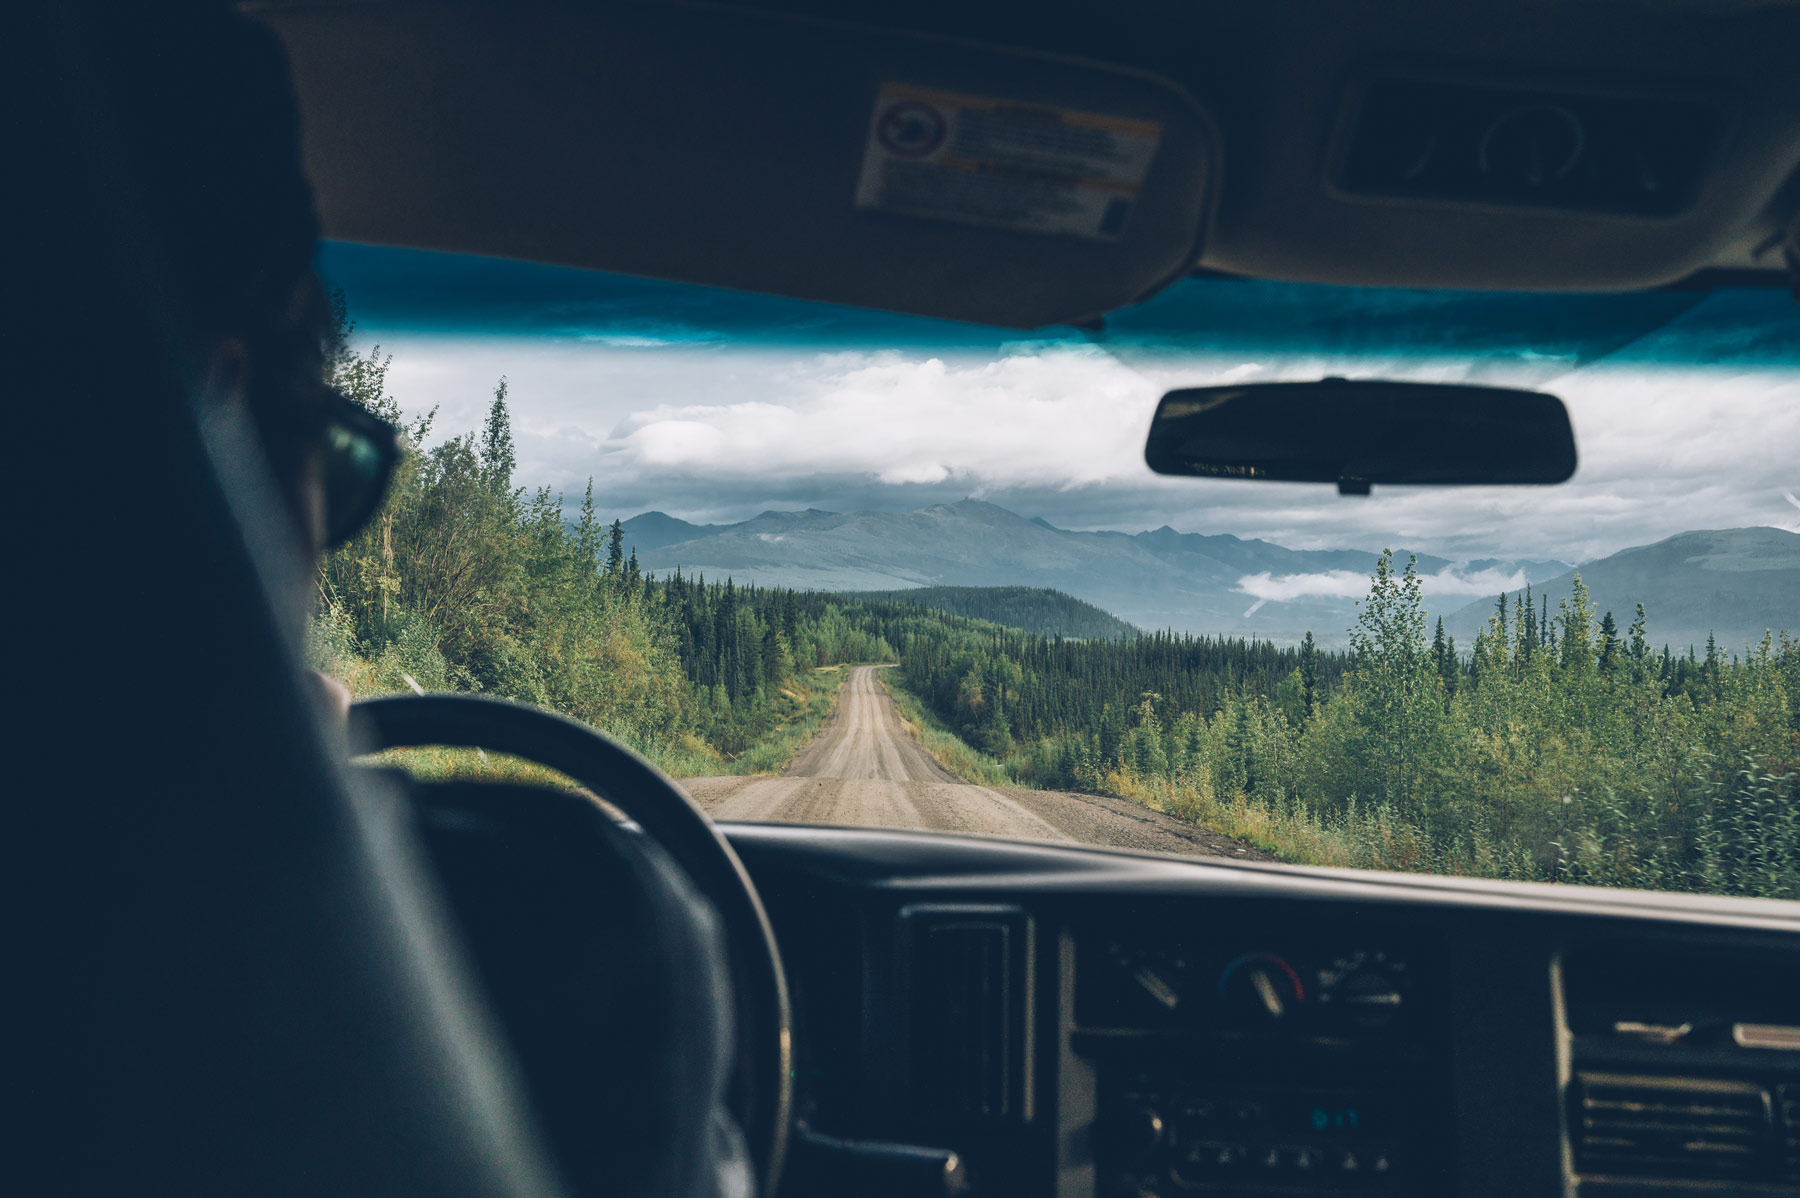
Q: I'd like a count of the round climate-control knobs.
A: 3